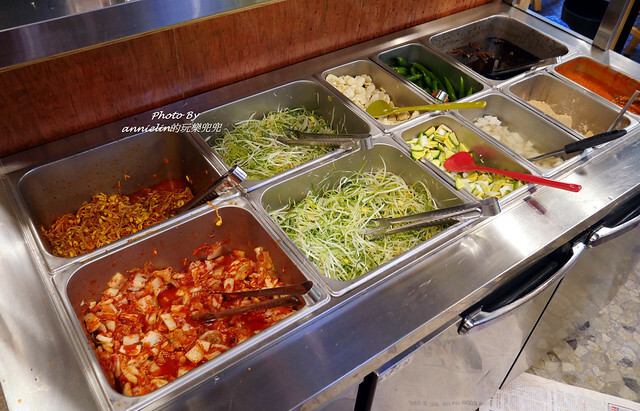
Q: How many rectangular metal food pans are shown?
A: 11